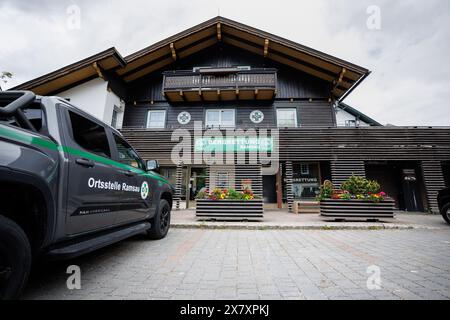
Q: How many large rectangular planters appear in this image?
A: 2